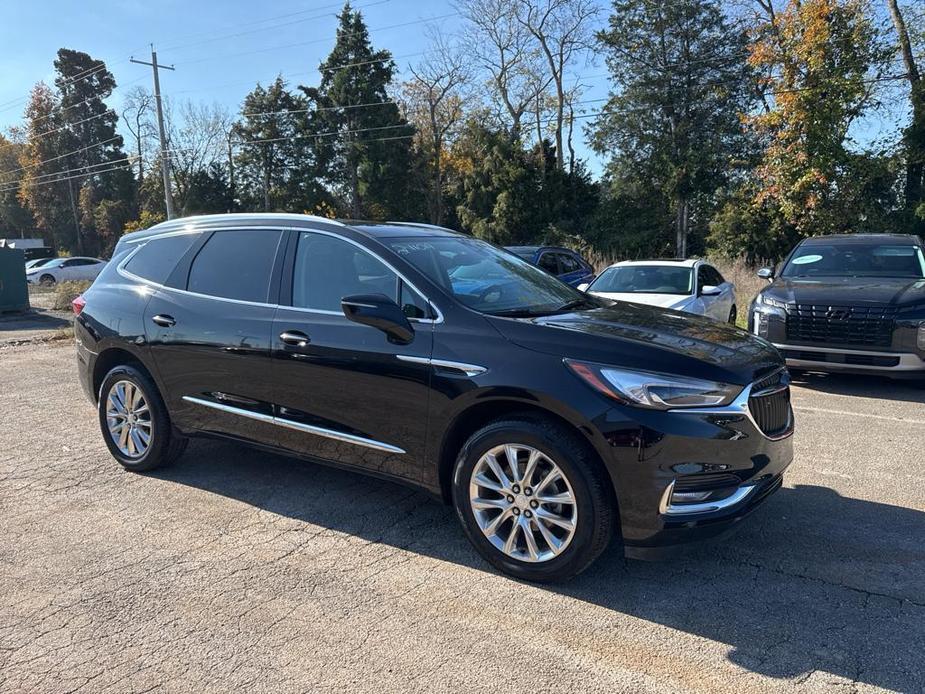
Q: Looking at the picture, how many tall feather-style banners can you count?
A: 0